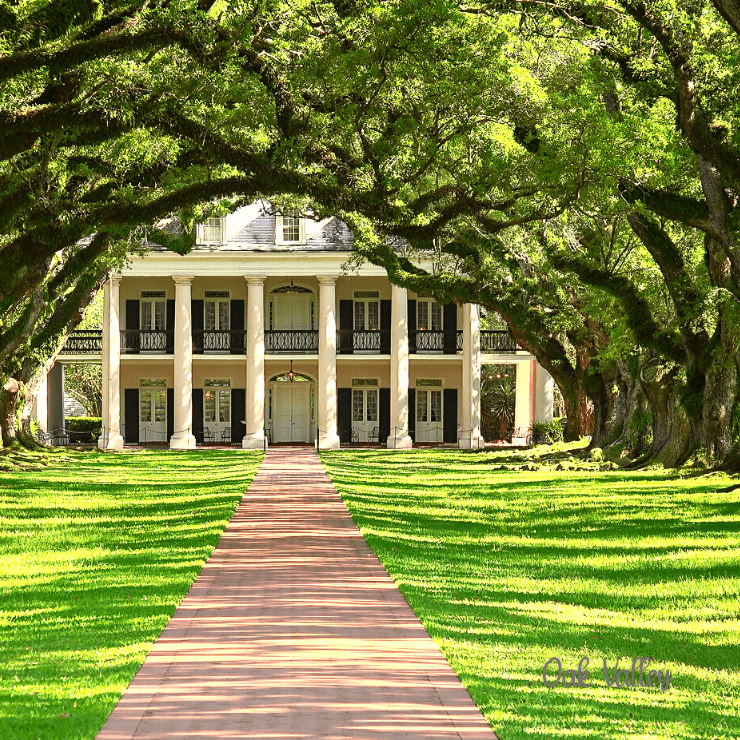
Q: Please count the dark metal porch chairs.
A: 4